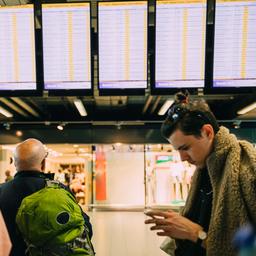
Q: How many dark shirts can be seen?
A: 2